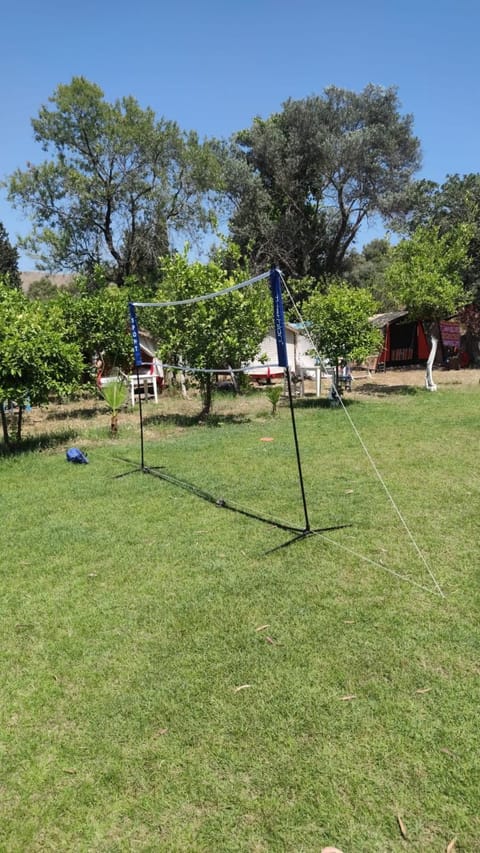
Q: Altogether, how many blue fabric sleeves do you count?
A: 2